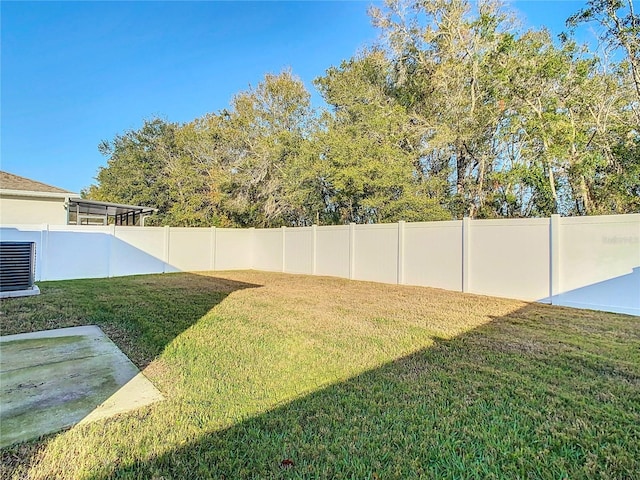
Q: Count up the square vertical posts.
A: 11